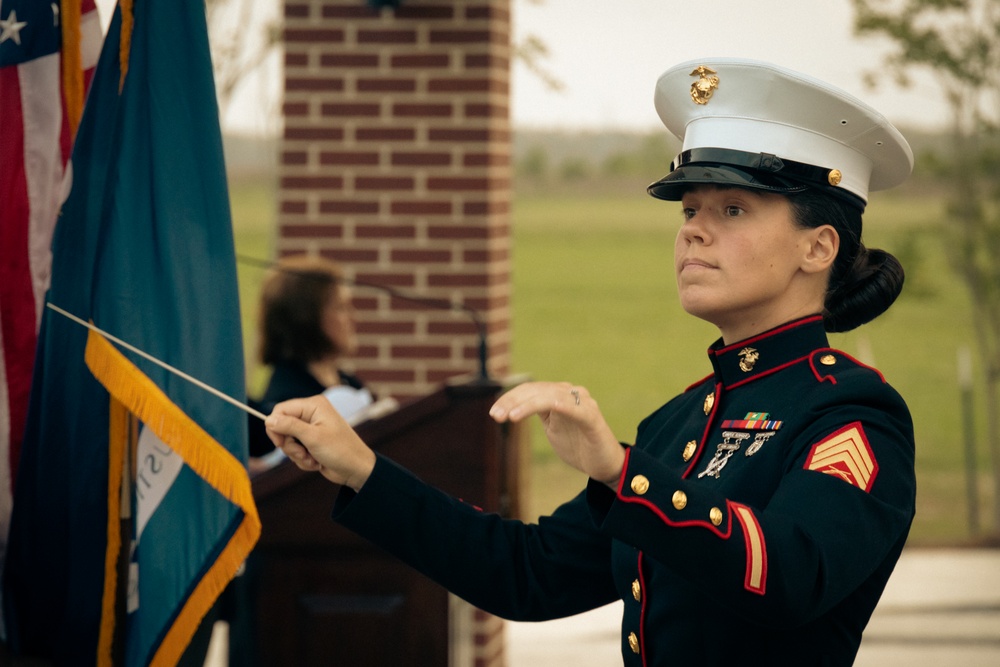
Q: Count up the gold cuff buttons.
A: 3